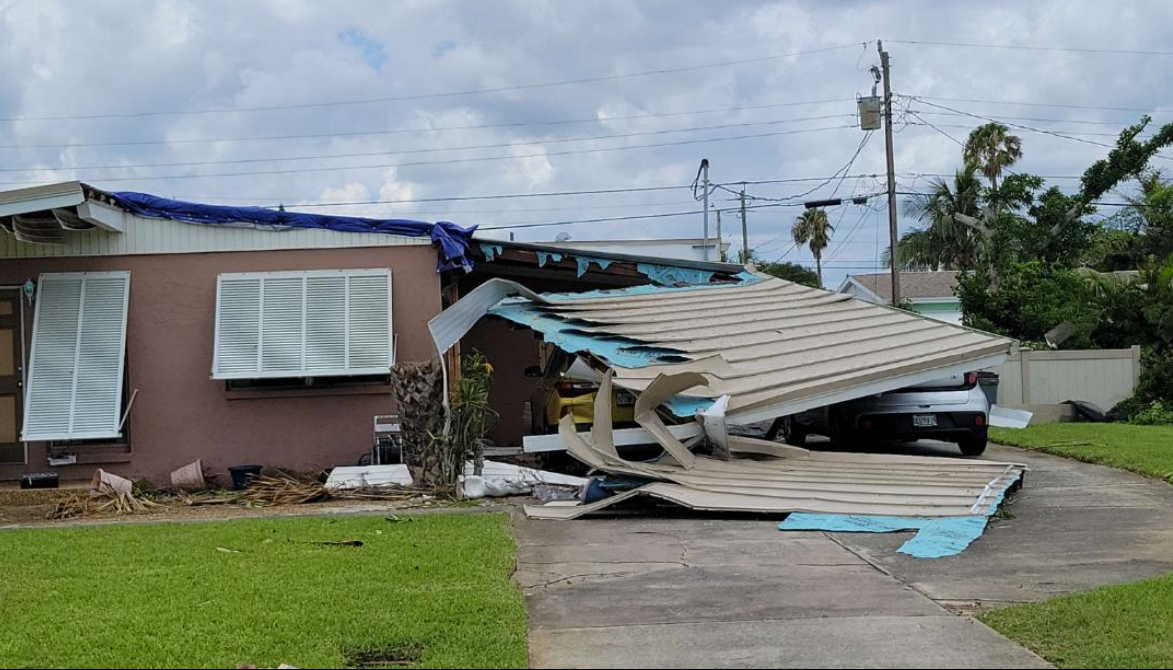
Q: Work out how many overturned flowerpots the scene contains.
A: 2